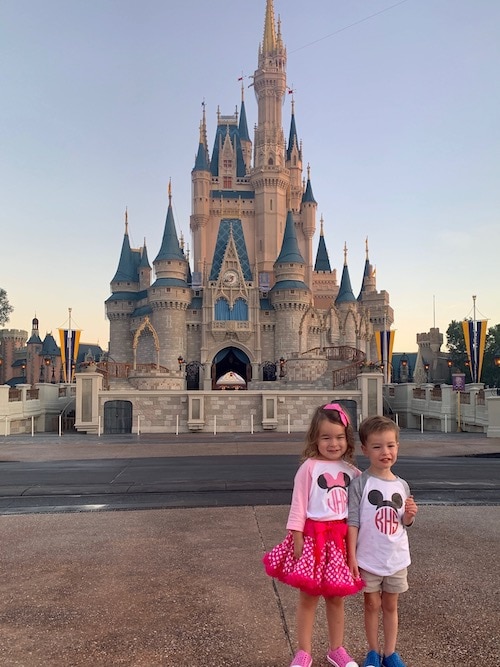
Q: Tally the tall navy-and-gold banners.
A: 3